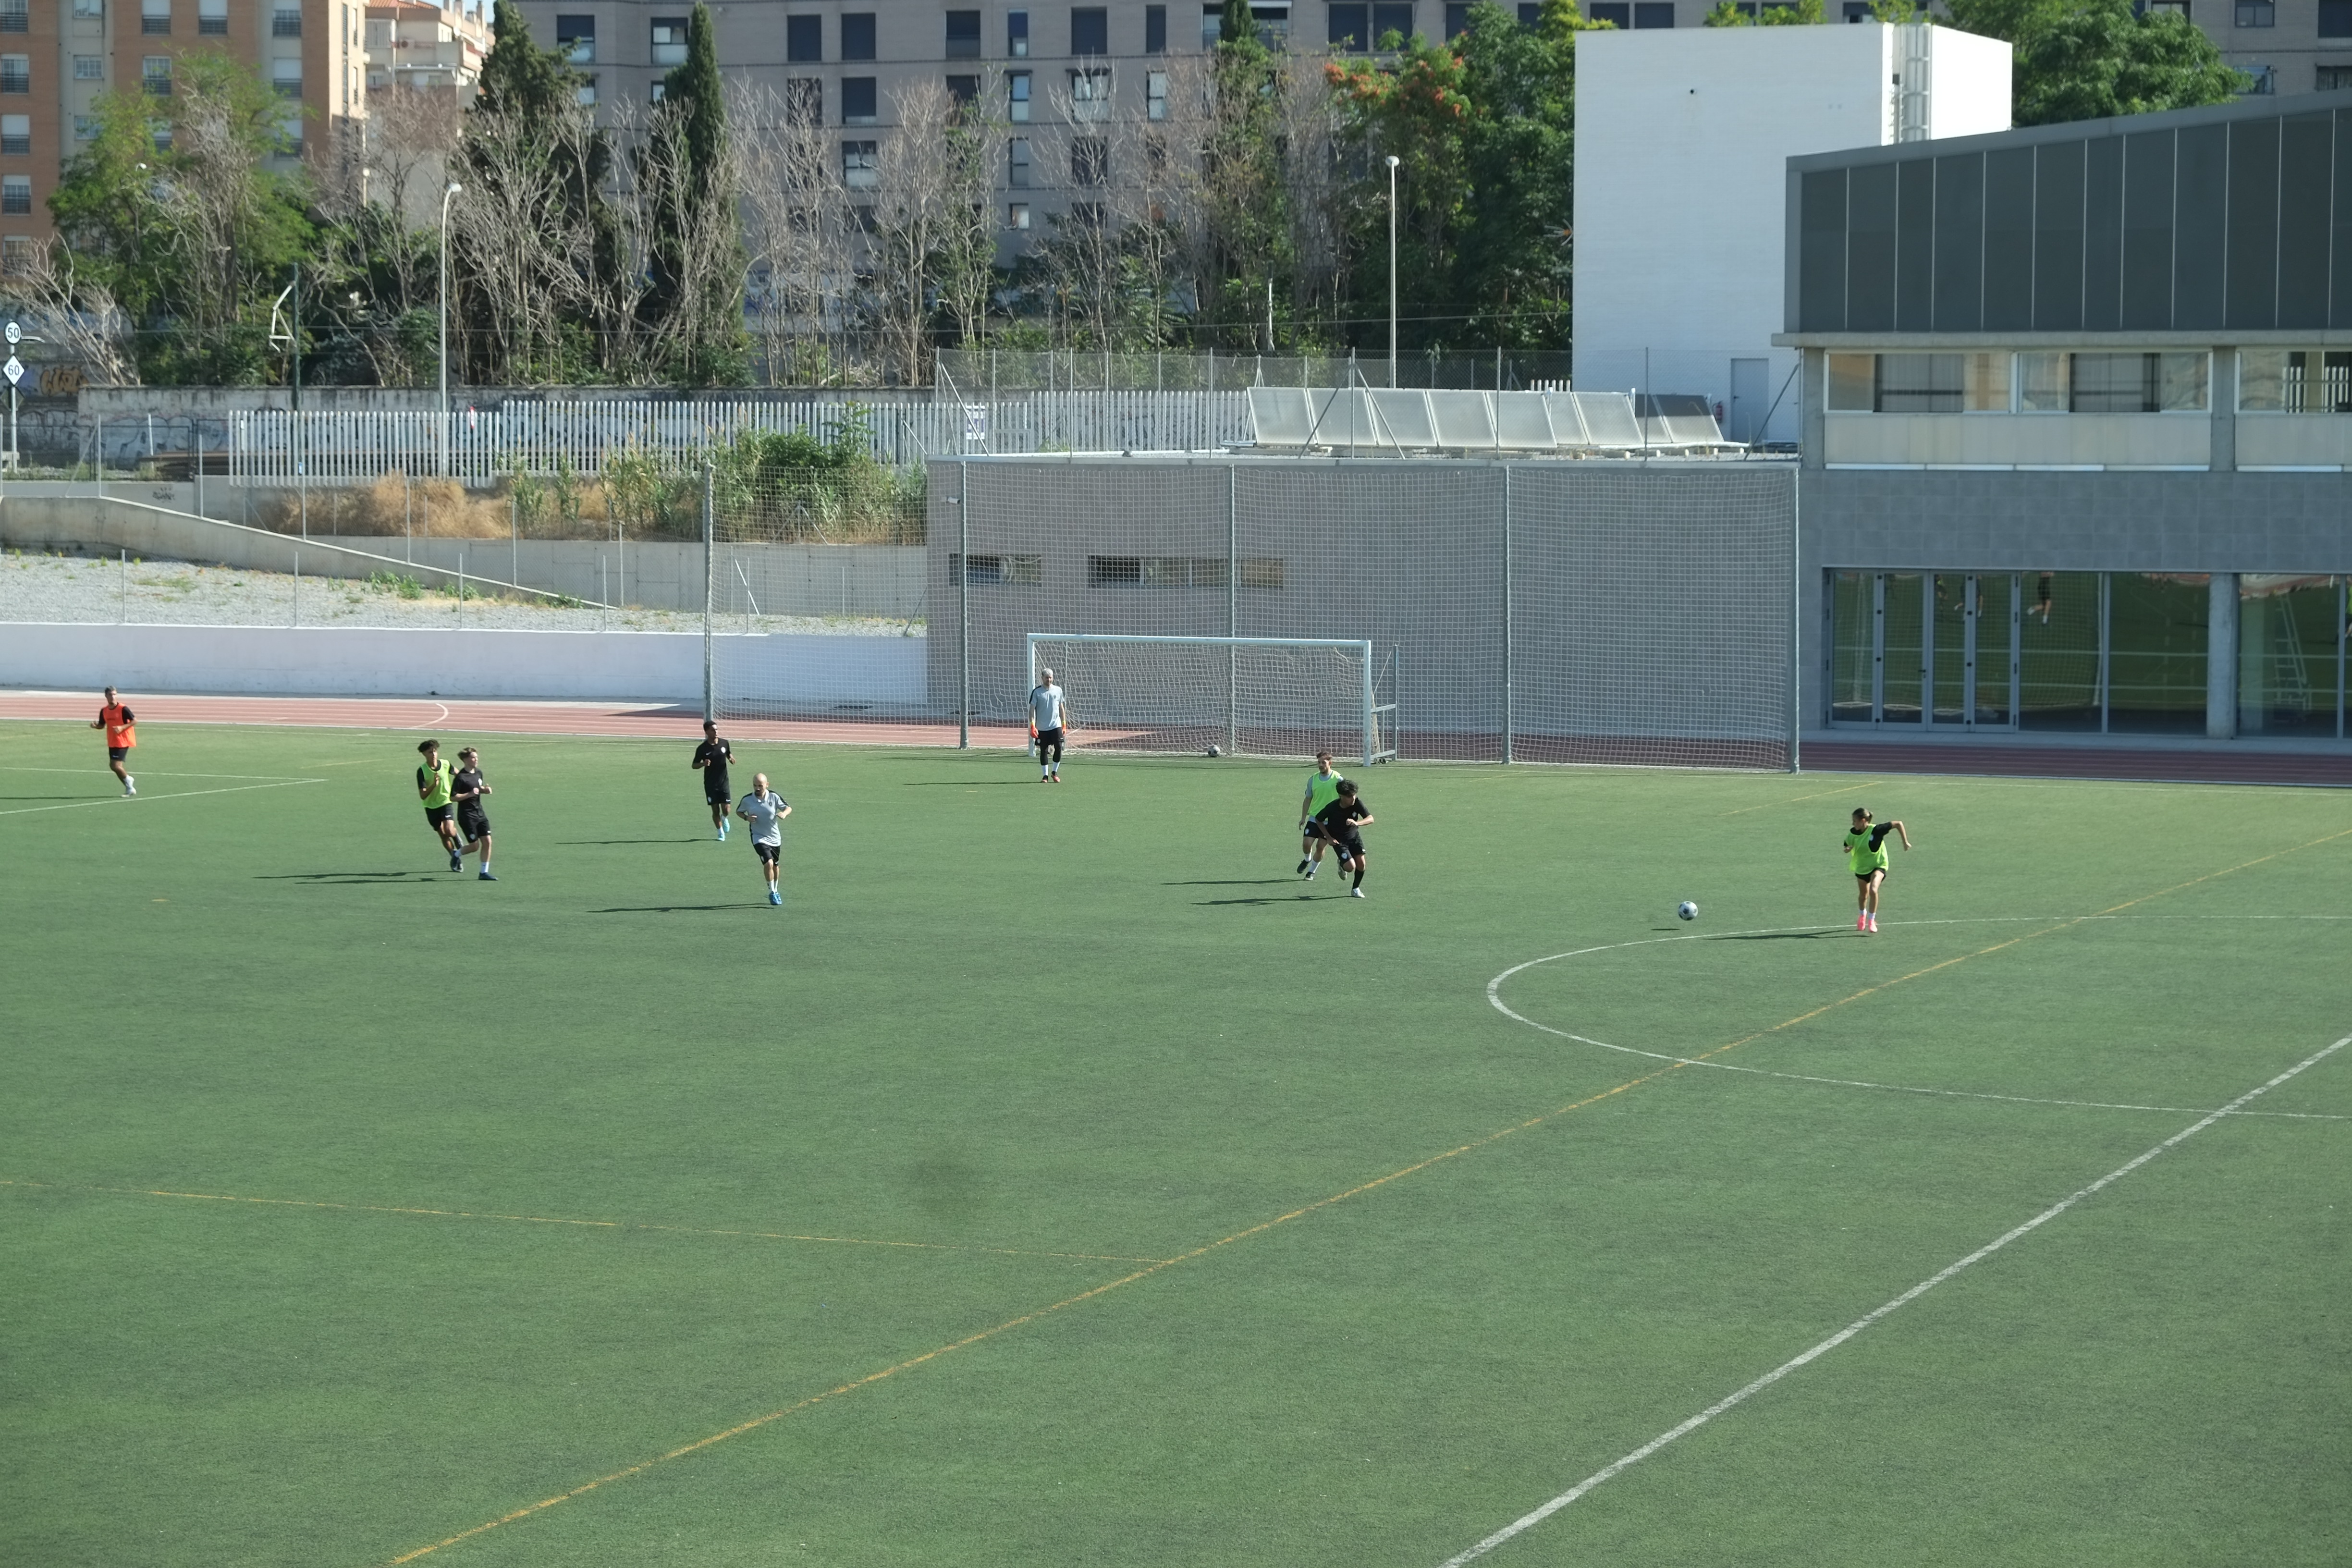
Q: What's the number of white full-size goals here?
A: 1